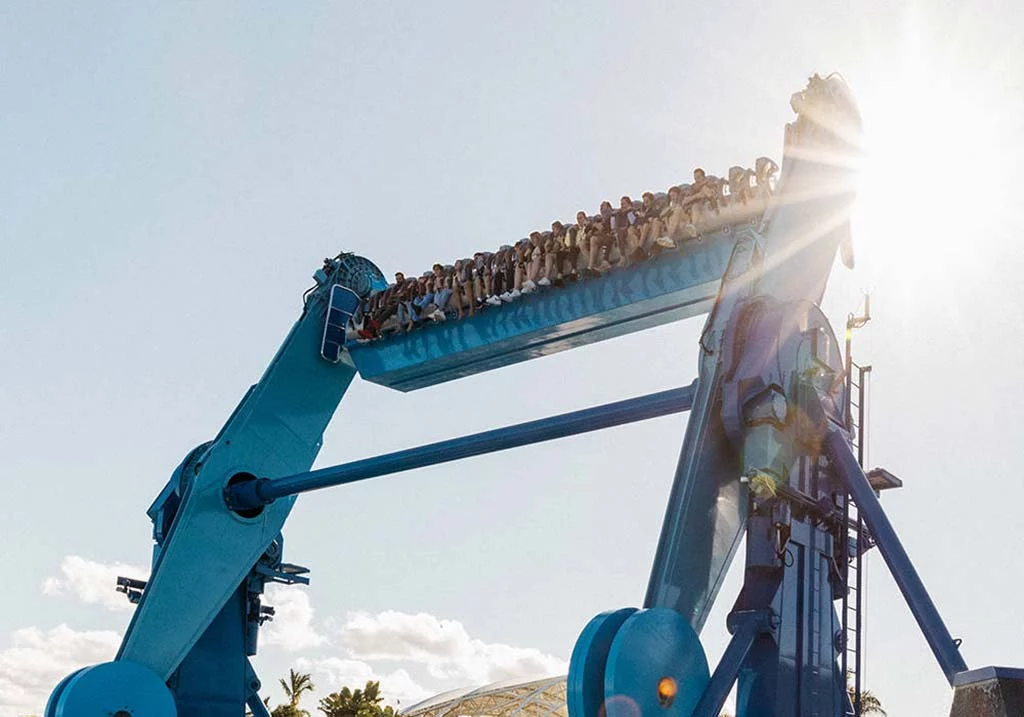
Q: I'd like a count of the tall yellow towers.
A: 0